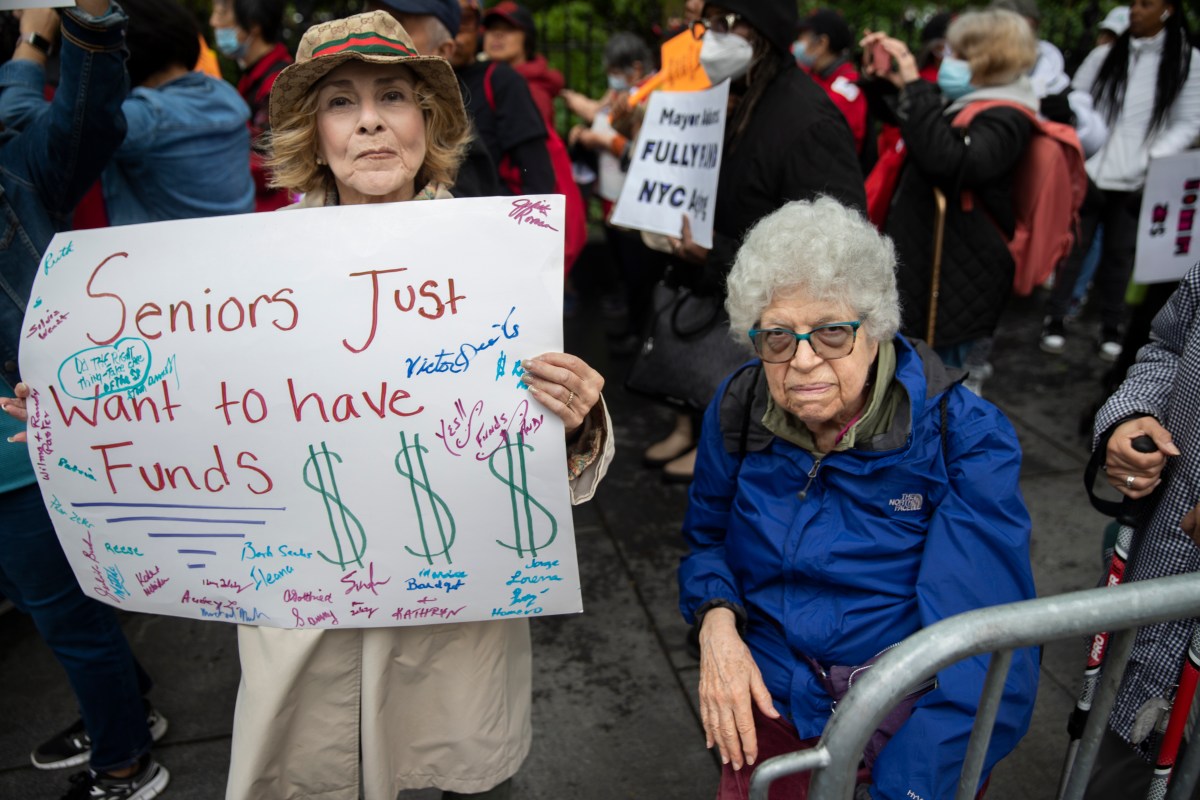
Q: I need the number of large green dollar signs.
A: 3